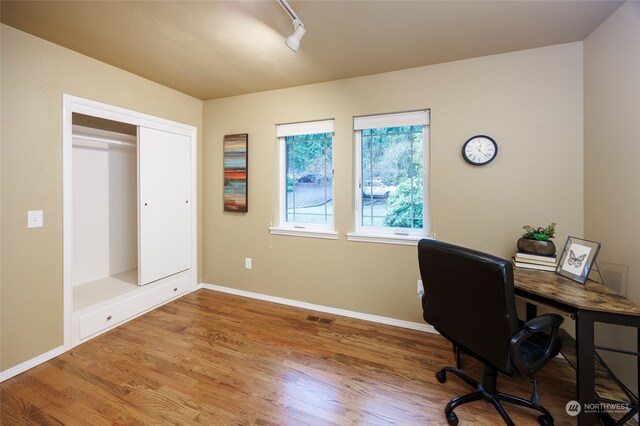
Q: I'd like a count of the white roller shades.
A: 2